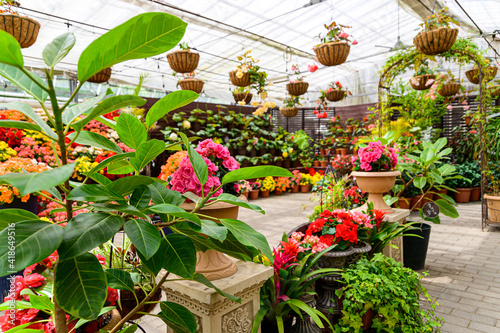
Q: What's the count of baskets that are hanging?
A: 15